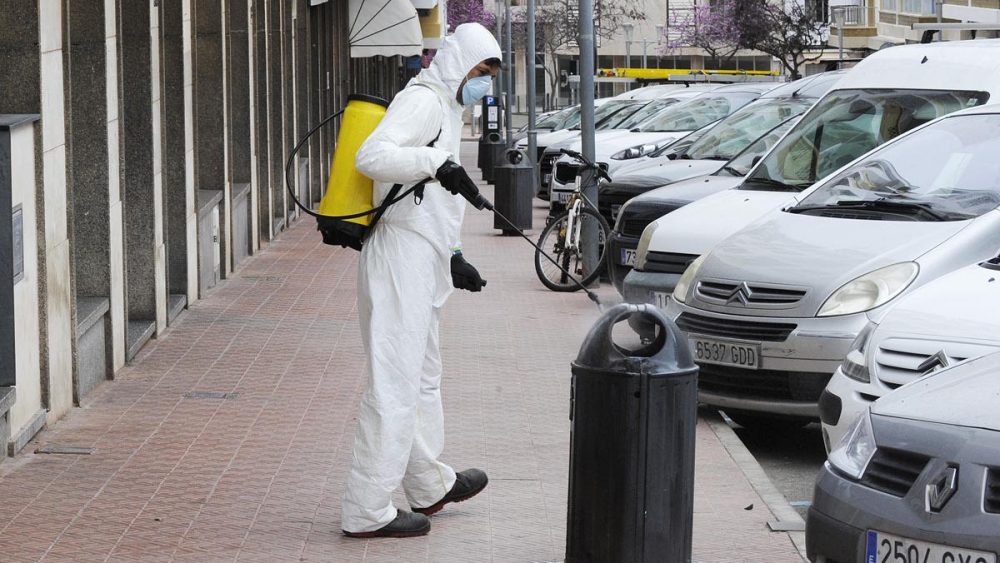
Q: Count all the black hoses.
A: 1